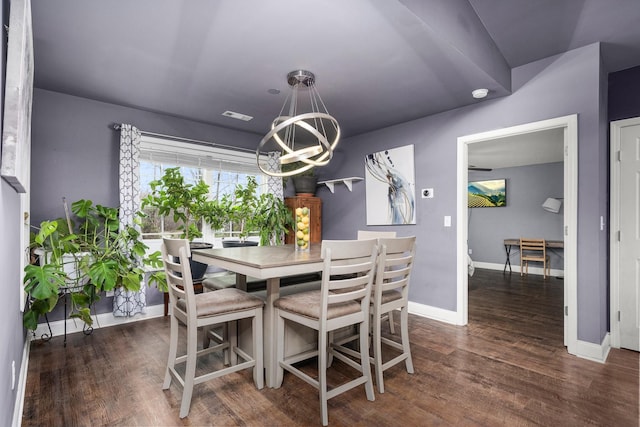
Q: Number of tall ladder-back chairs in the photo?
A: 4